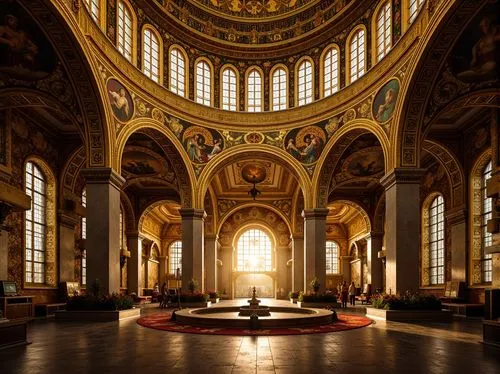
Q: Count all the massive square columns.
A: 4